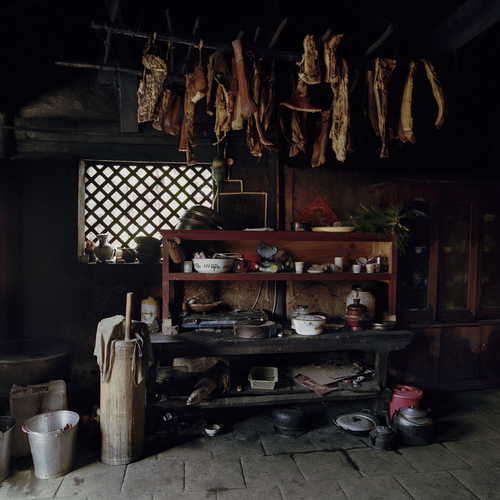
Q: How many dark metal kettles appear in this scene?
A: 2